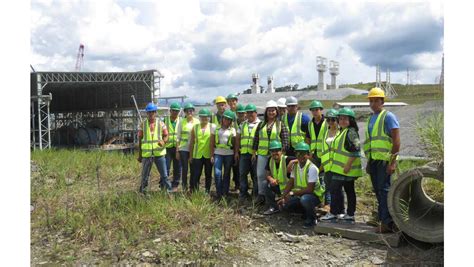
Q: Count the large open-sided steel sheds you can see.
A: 1